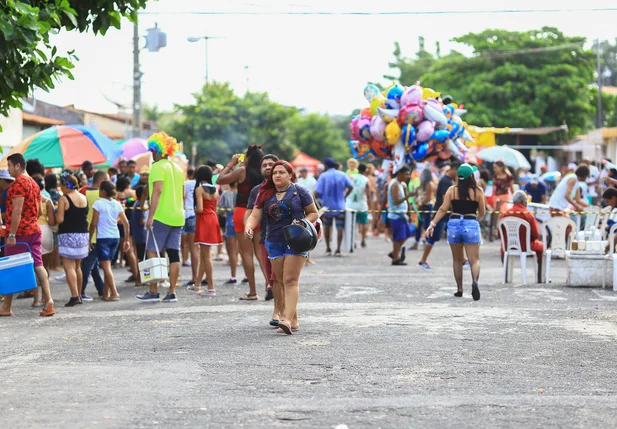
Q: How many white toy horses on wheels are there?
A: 0